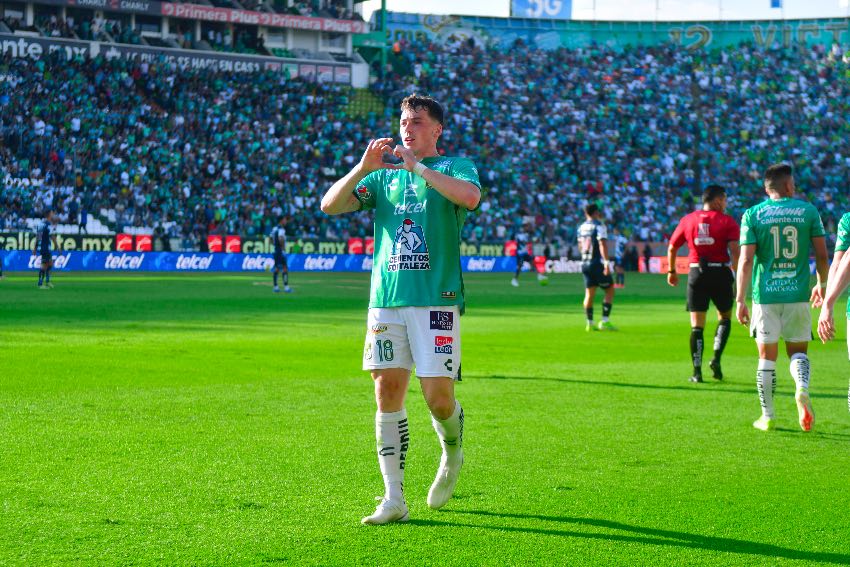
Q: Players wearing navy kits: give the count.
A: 5